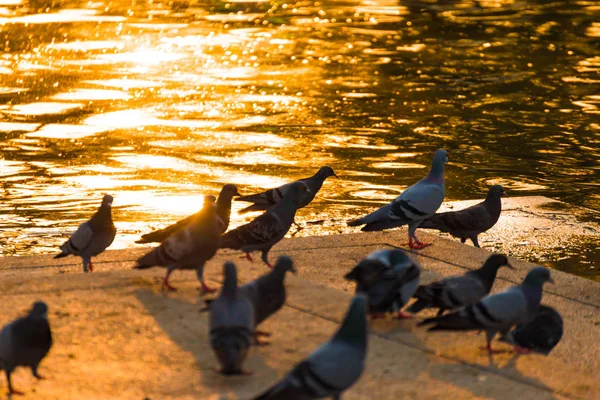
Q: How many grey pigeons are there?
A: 15